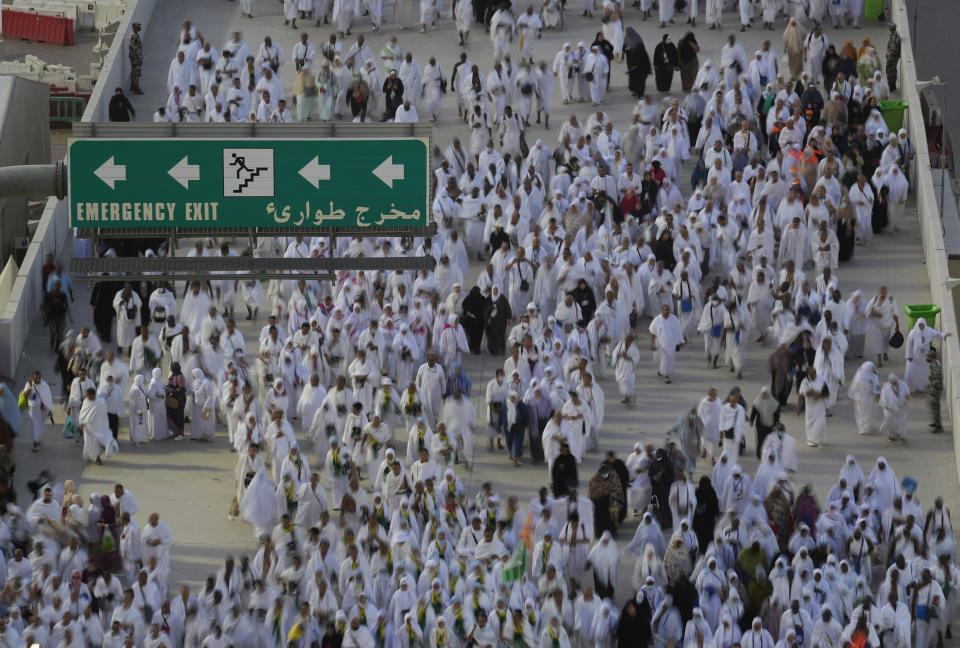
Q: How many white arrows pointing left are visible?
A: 4